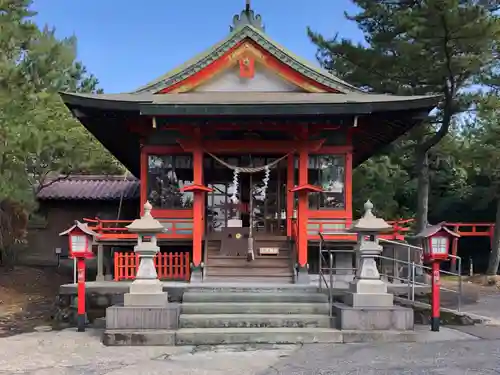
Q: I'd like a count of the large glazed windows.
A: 2